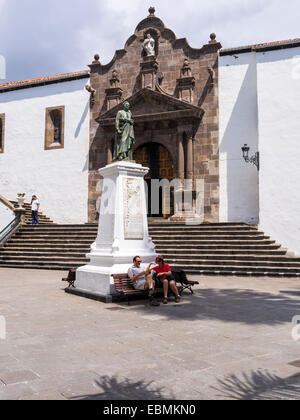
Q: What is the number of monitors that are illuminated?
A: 0